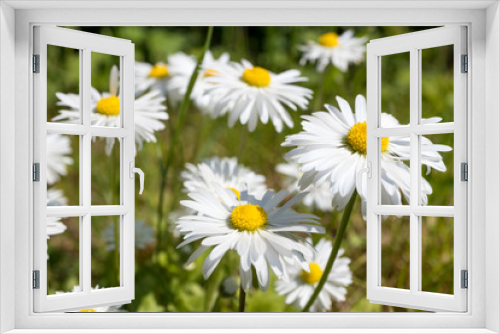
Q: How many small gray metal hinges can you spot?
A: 6